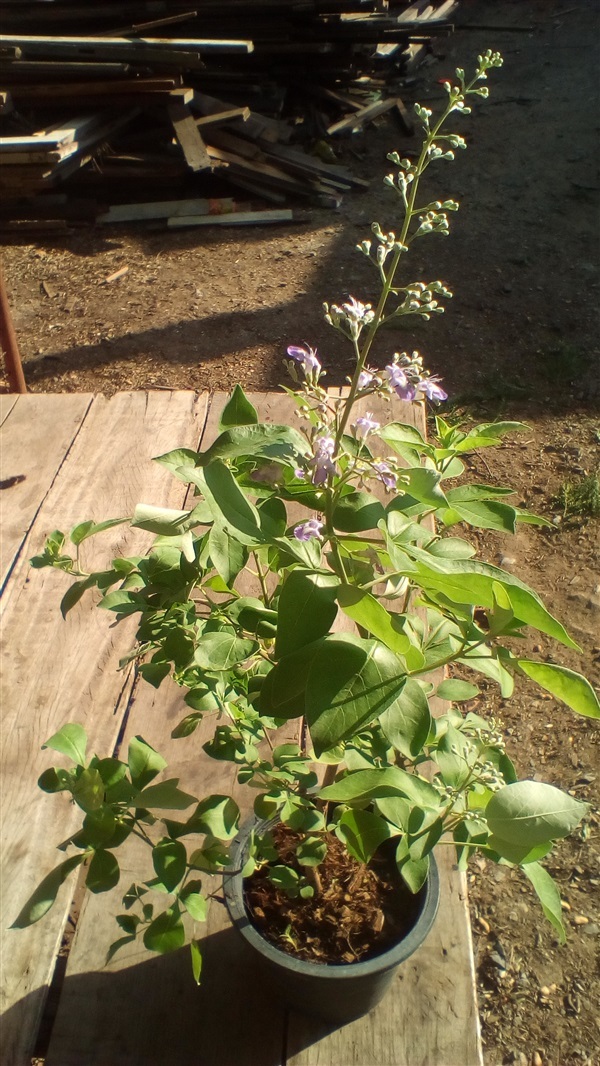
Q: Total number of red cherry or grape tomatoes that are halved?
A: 0